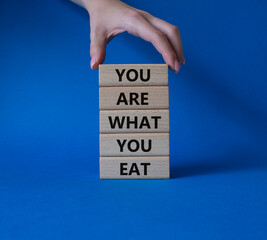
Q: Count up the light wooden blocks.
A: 5